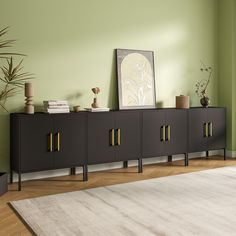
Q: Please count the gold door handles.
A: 8